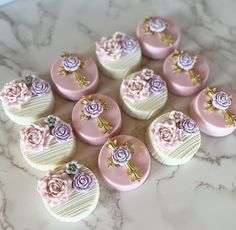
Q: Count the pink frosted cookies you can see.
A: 6